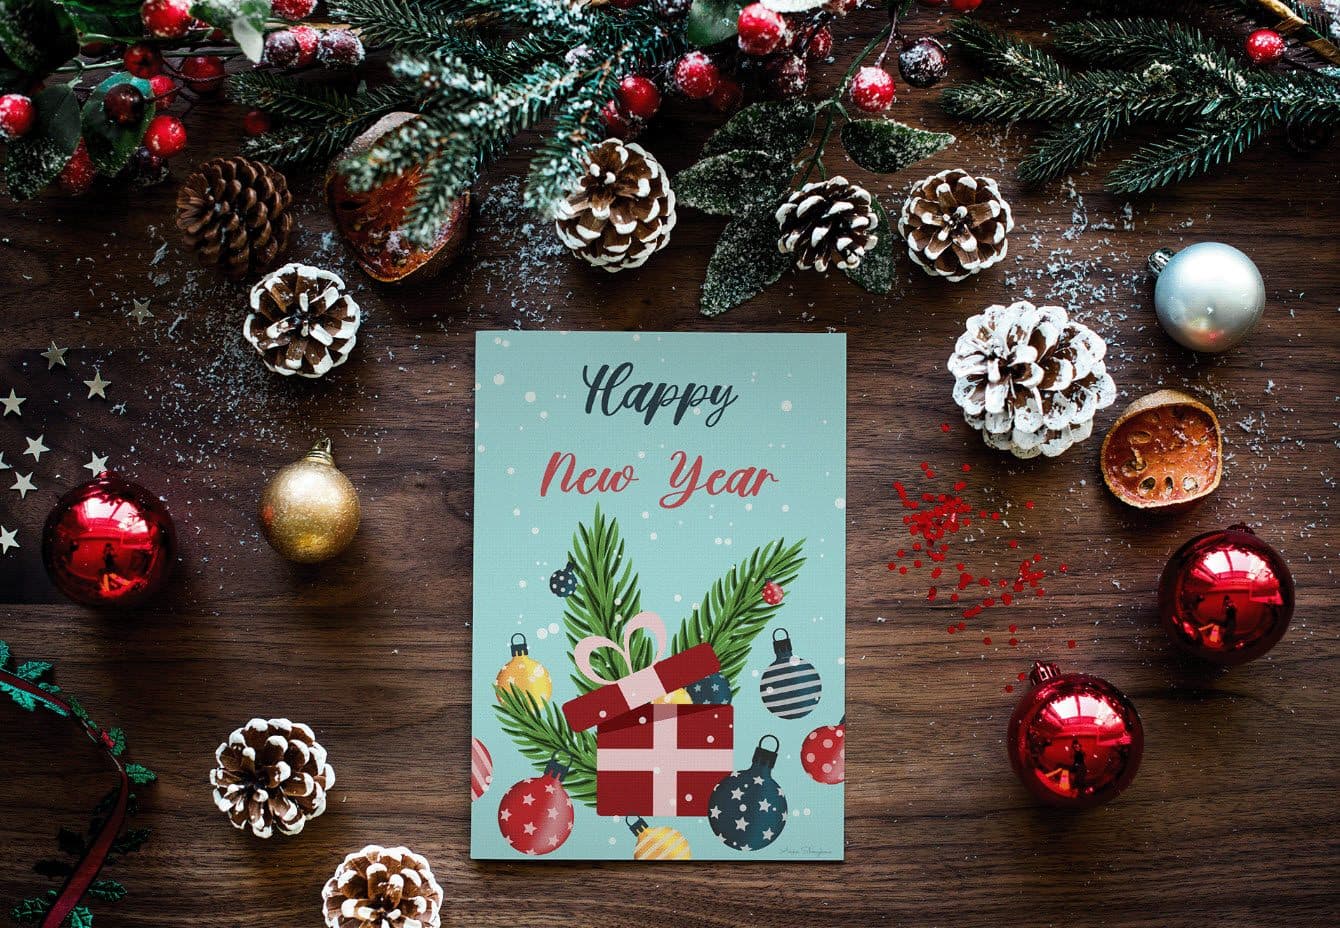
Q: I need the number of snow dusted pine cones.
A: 7